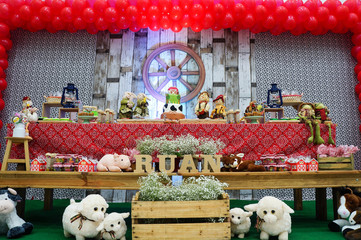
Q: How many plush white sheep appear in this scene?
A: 4